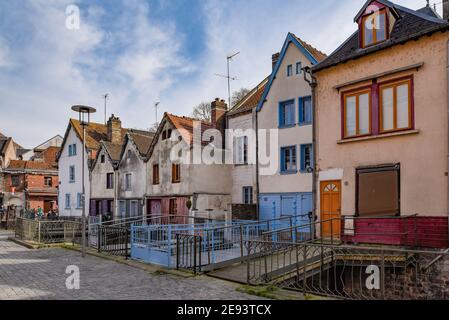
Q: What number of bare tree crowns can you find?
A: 2